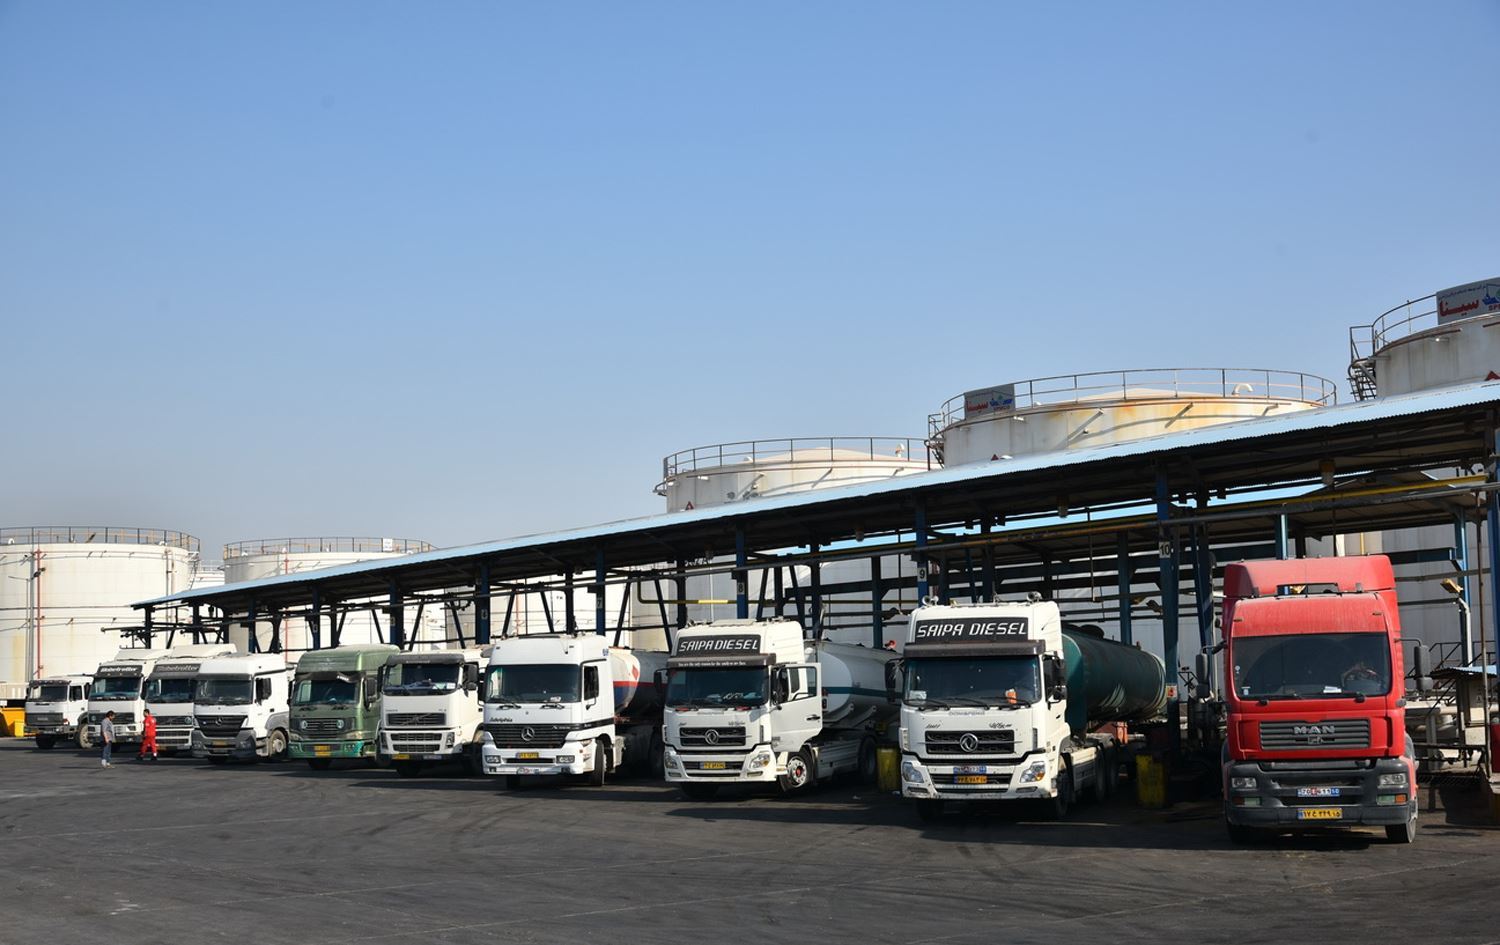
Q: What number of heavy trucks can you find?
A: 10